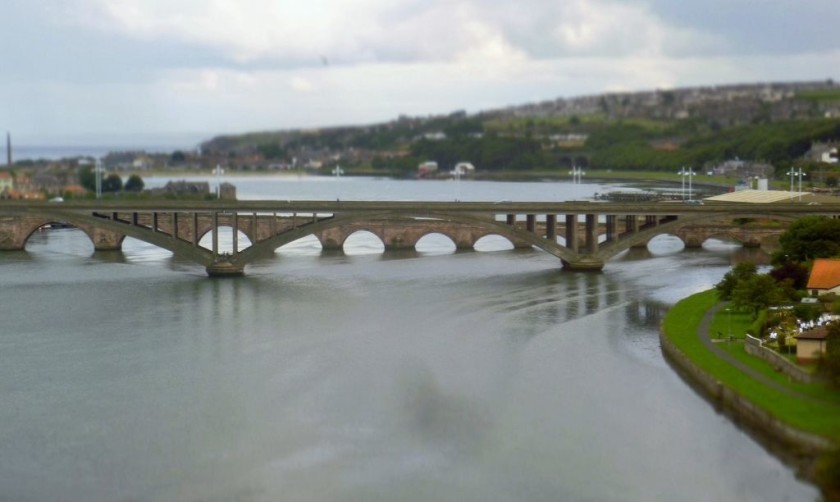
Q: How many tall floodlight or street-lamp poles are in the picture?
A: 12